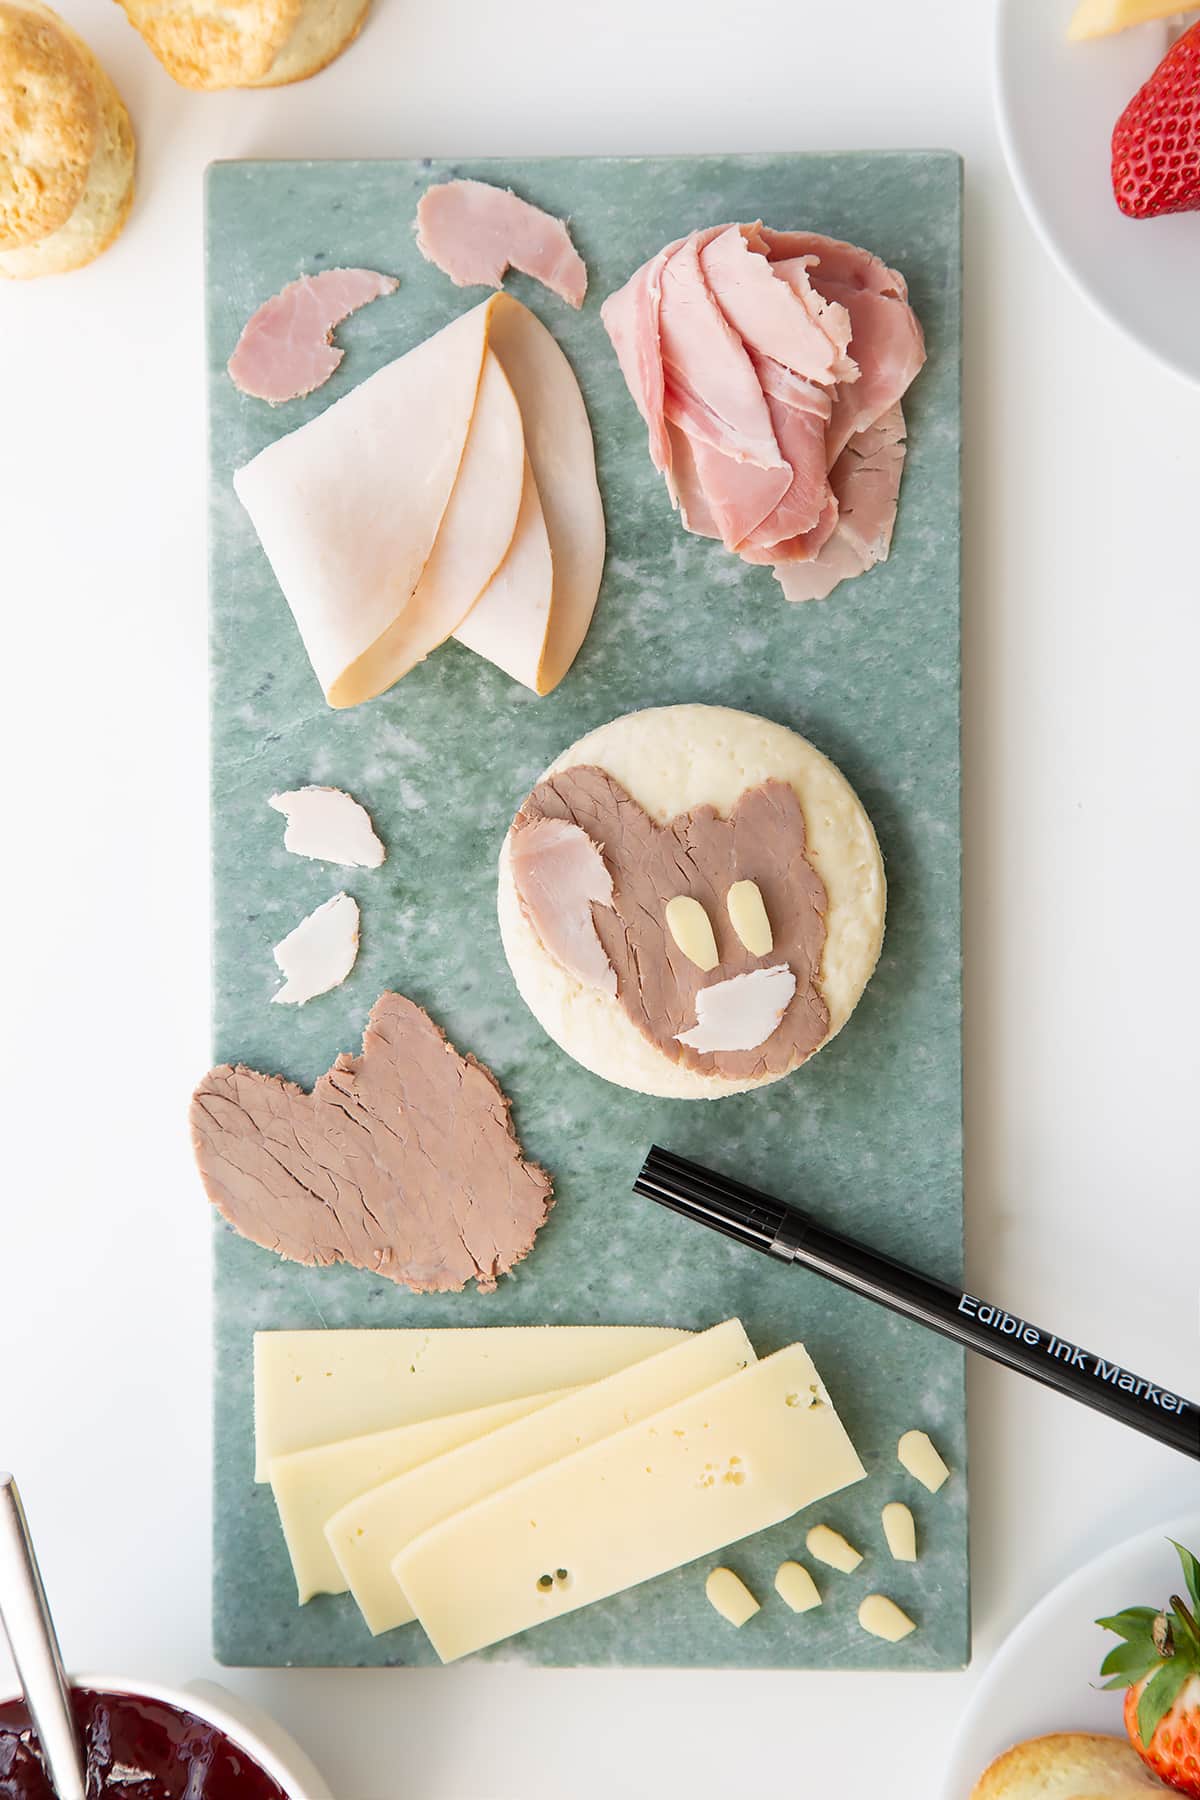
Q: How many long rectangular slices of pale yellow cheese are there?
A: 4